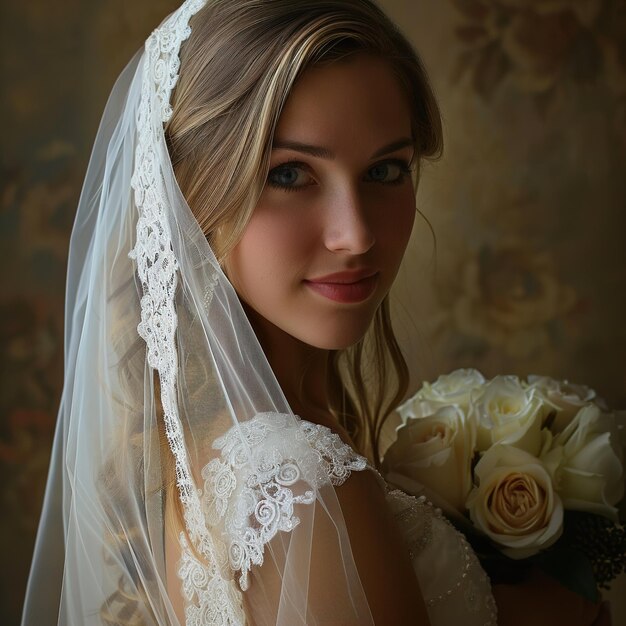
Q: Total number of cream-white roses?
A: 6